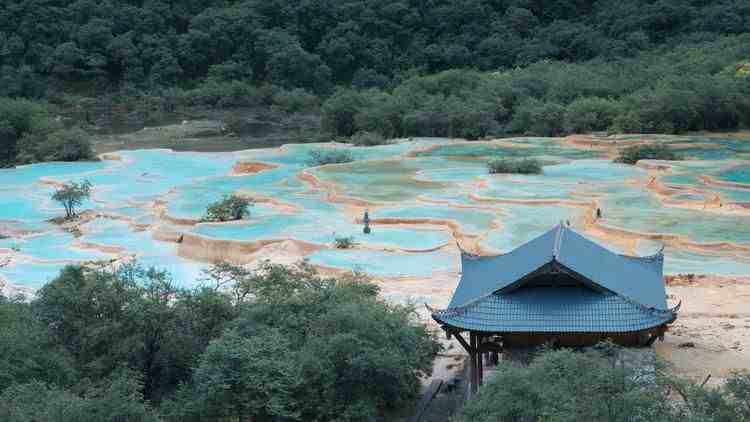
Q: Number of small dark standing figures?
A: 2